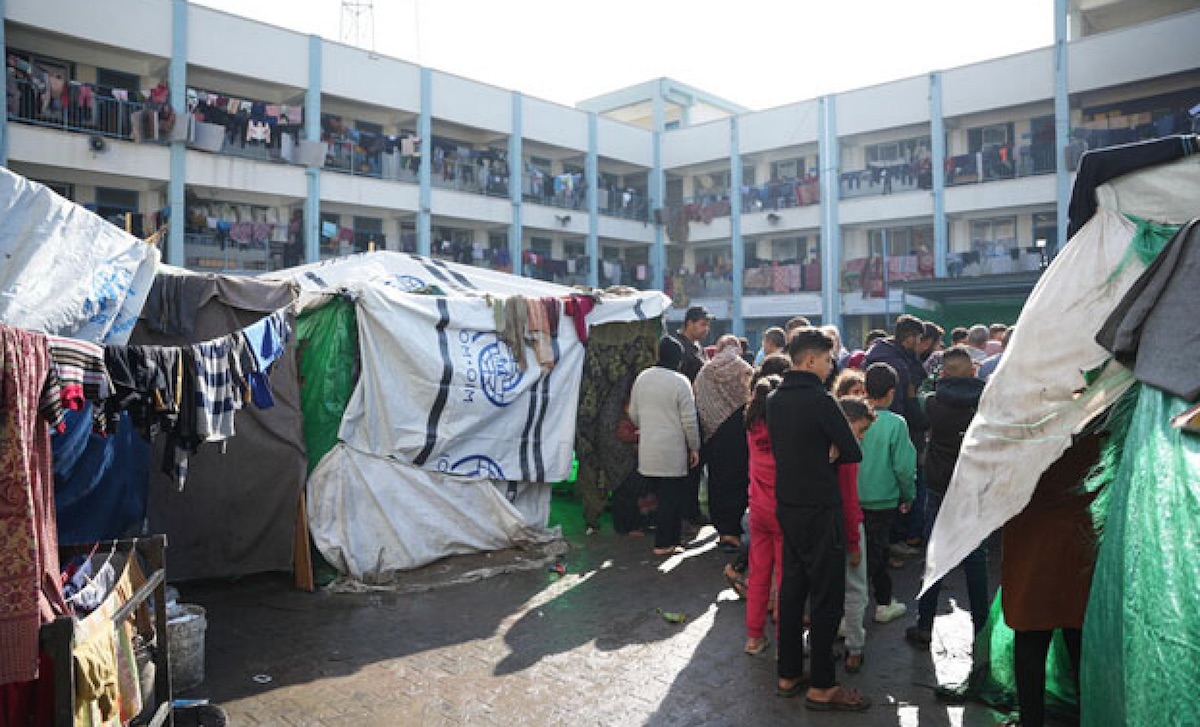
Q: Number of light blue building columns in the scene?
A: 11